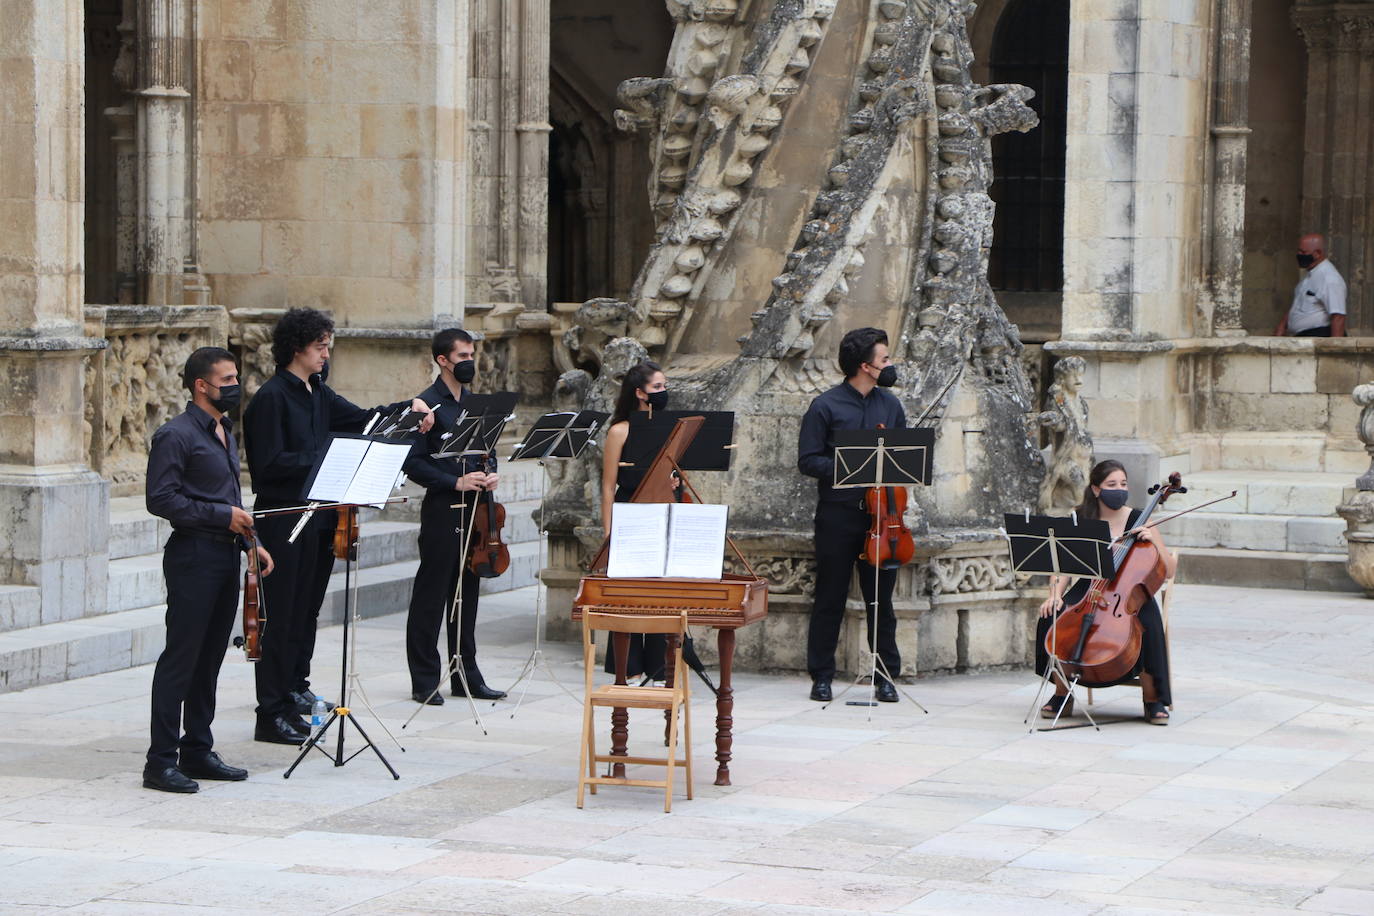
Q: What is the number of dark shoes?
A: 12